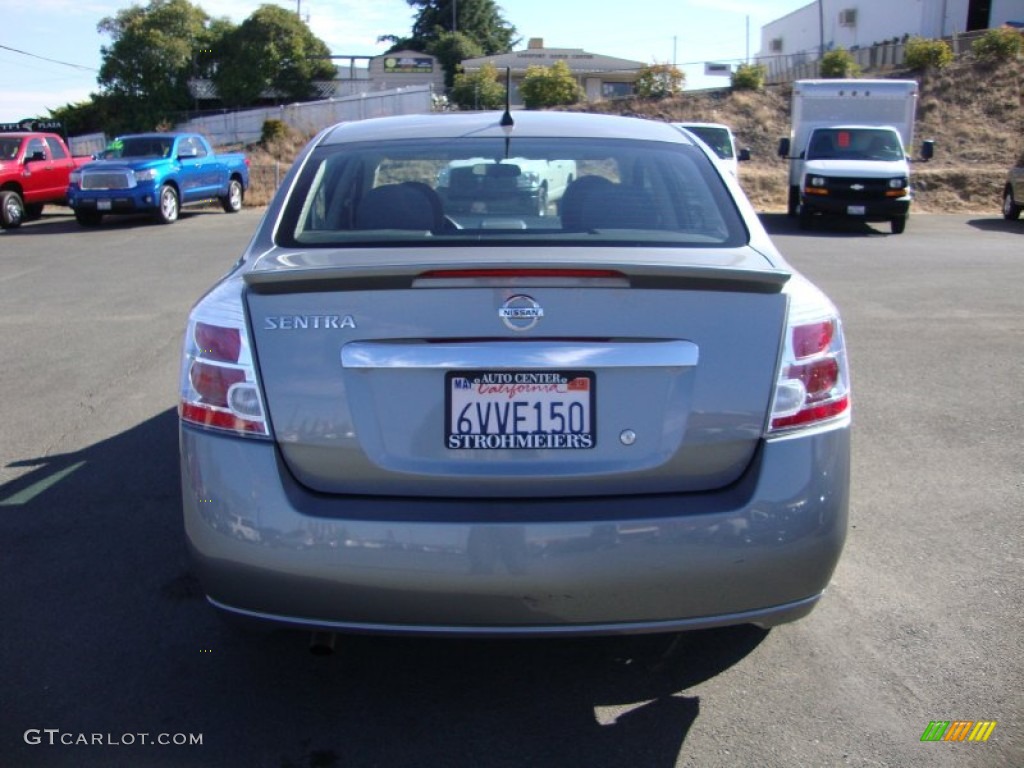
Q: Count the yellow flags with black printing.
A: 0